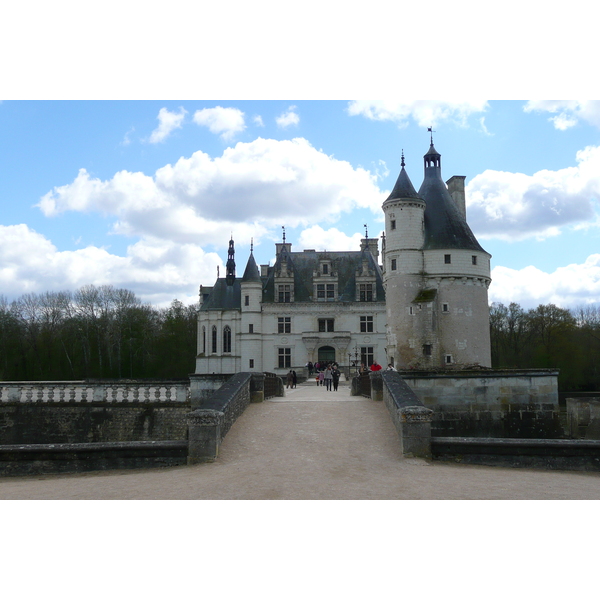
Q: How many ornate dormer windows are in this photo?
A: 3